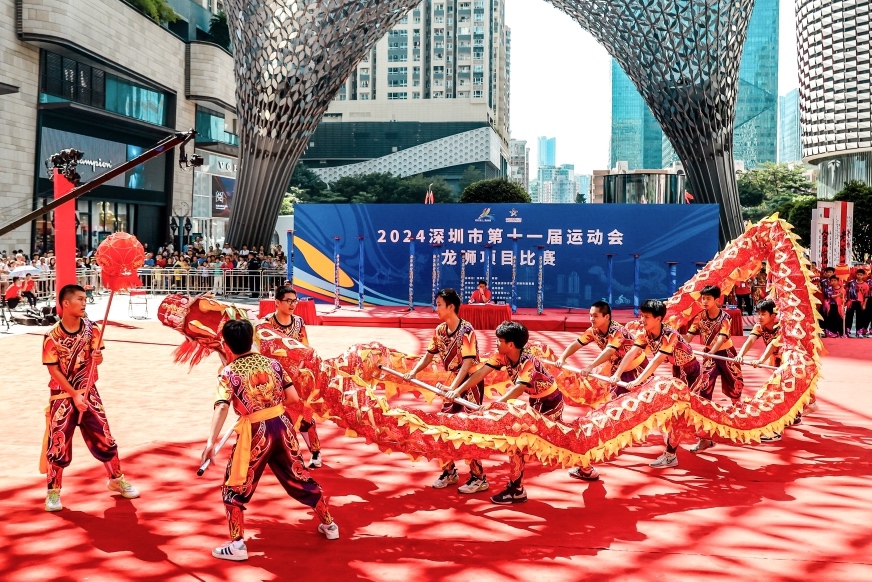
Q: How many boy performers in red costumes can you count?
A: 9